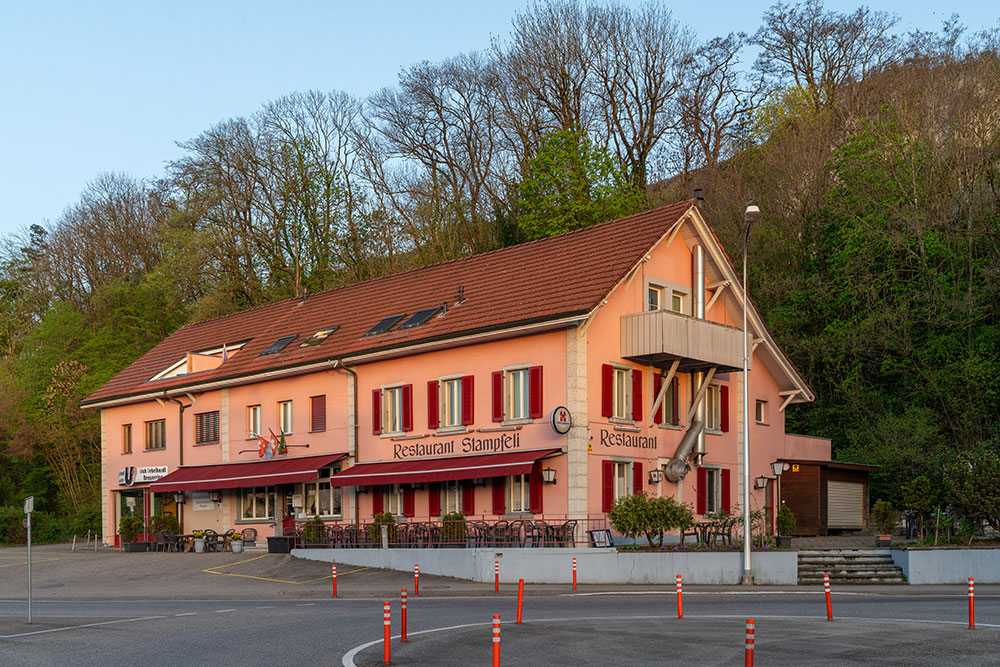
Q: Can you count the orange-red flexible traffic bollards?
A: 12